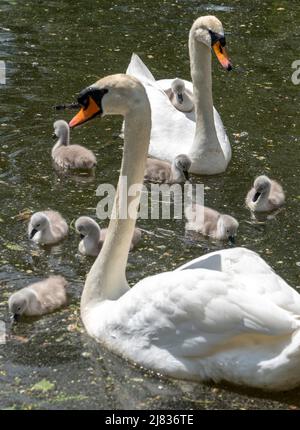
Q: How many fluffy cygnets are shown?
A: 8